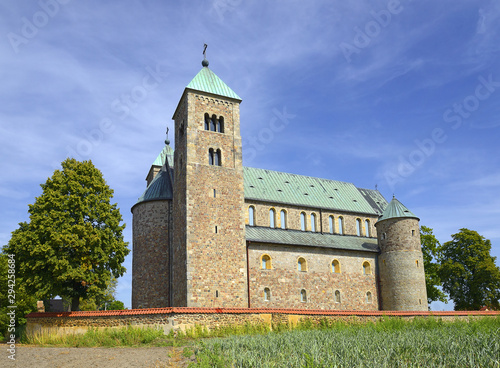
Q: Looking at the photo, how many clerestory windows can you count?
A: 9